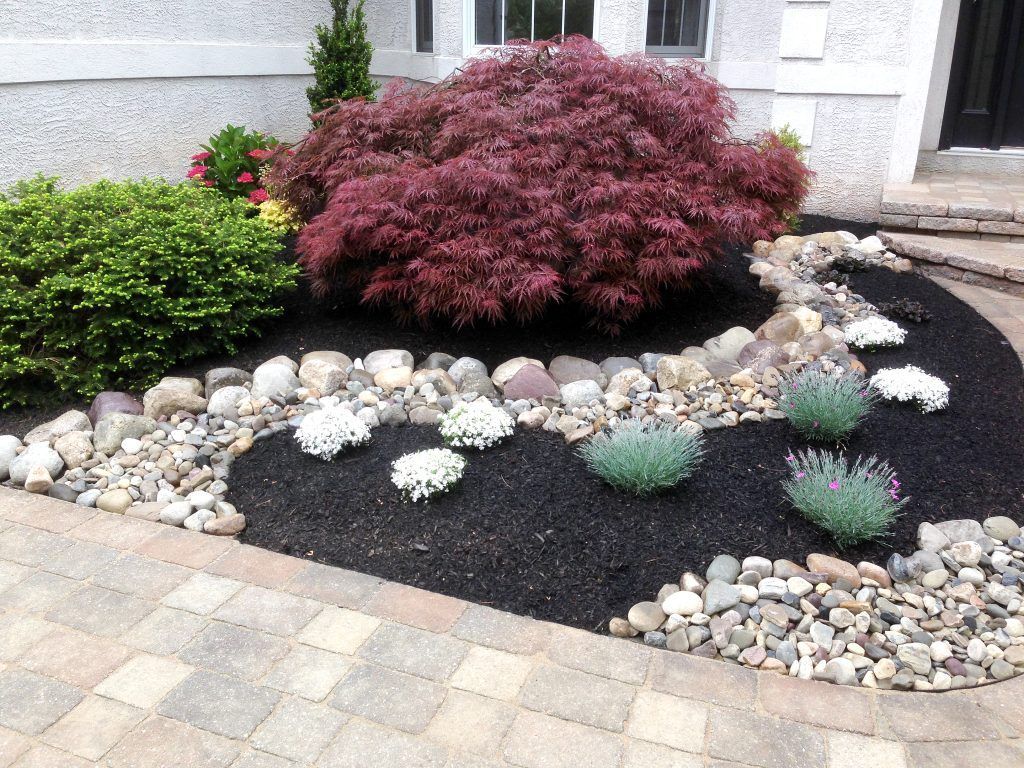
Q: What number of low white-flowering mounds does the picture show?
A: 5